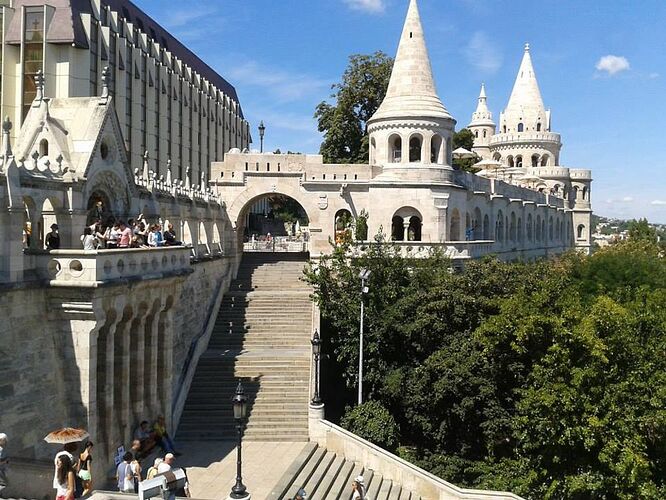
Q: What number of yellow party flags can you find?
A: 0